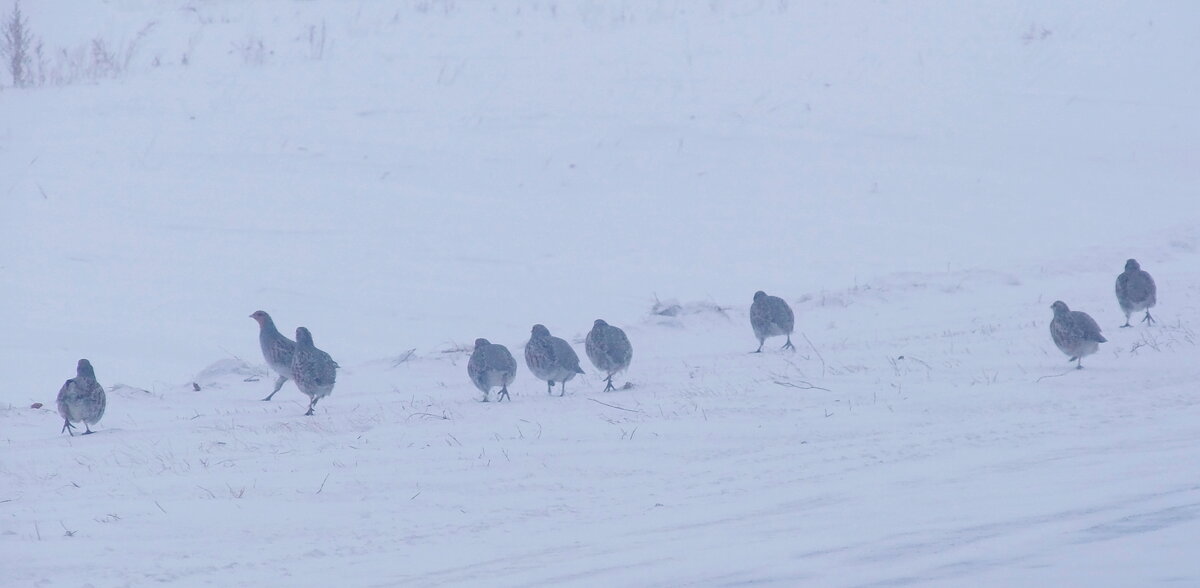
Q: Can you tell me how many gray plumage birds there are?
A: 9